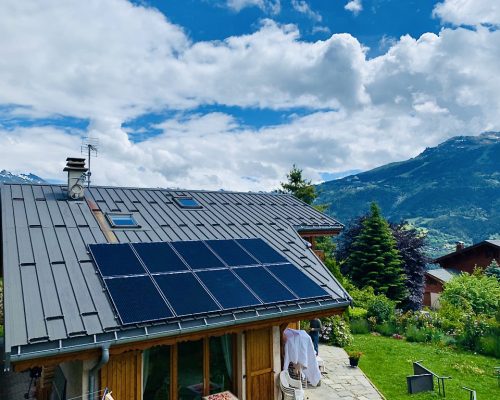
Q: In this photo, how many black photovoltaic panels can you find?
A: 10